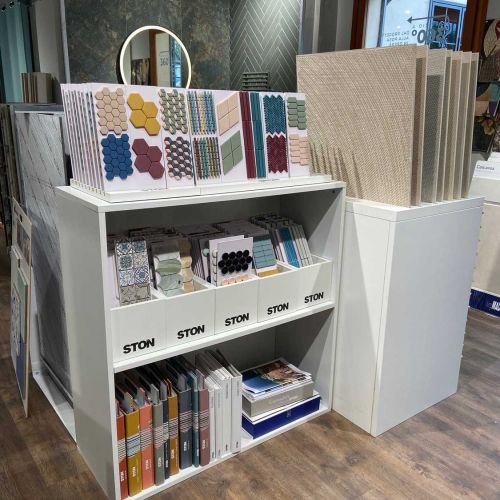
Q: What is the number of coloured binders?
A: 9